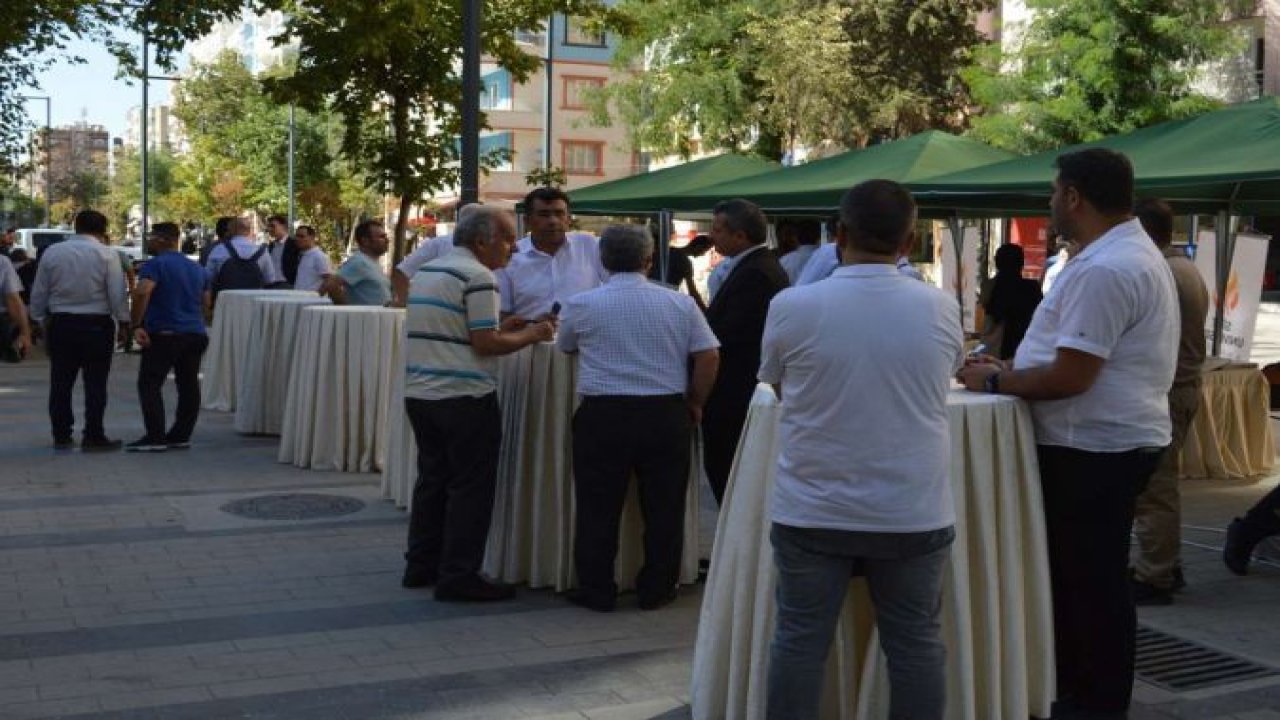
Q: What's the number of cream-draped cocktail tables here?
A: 6